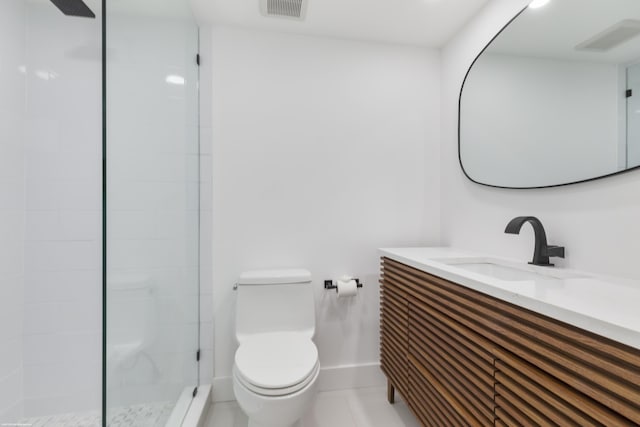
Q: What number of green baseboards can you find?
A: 0